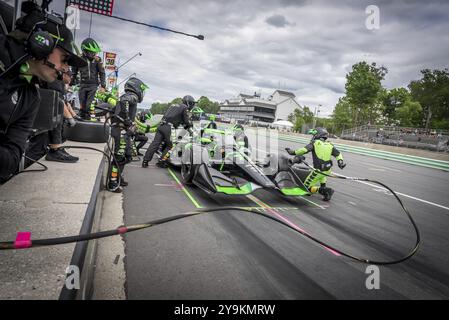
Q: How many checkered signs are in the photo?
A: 1